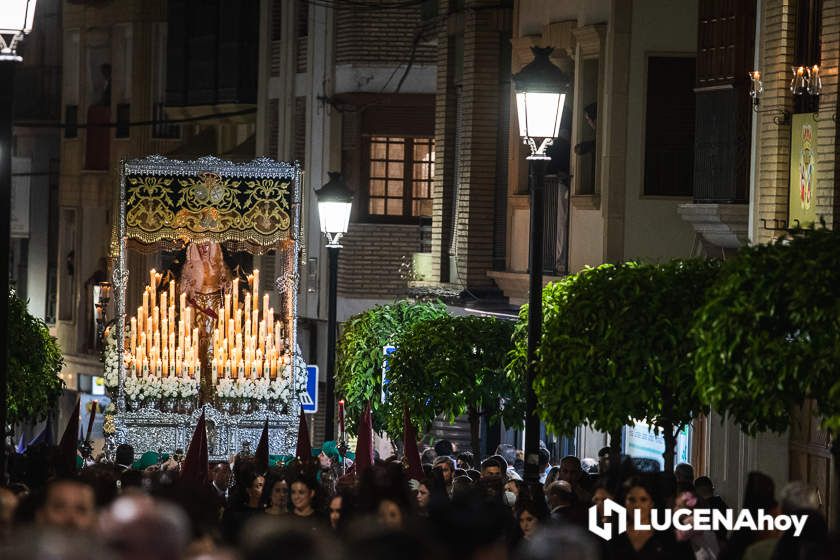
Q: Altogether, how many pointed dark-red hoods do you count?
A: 6